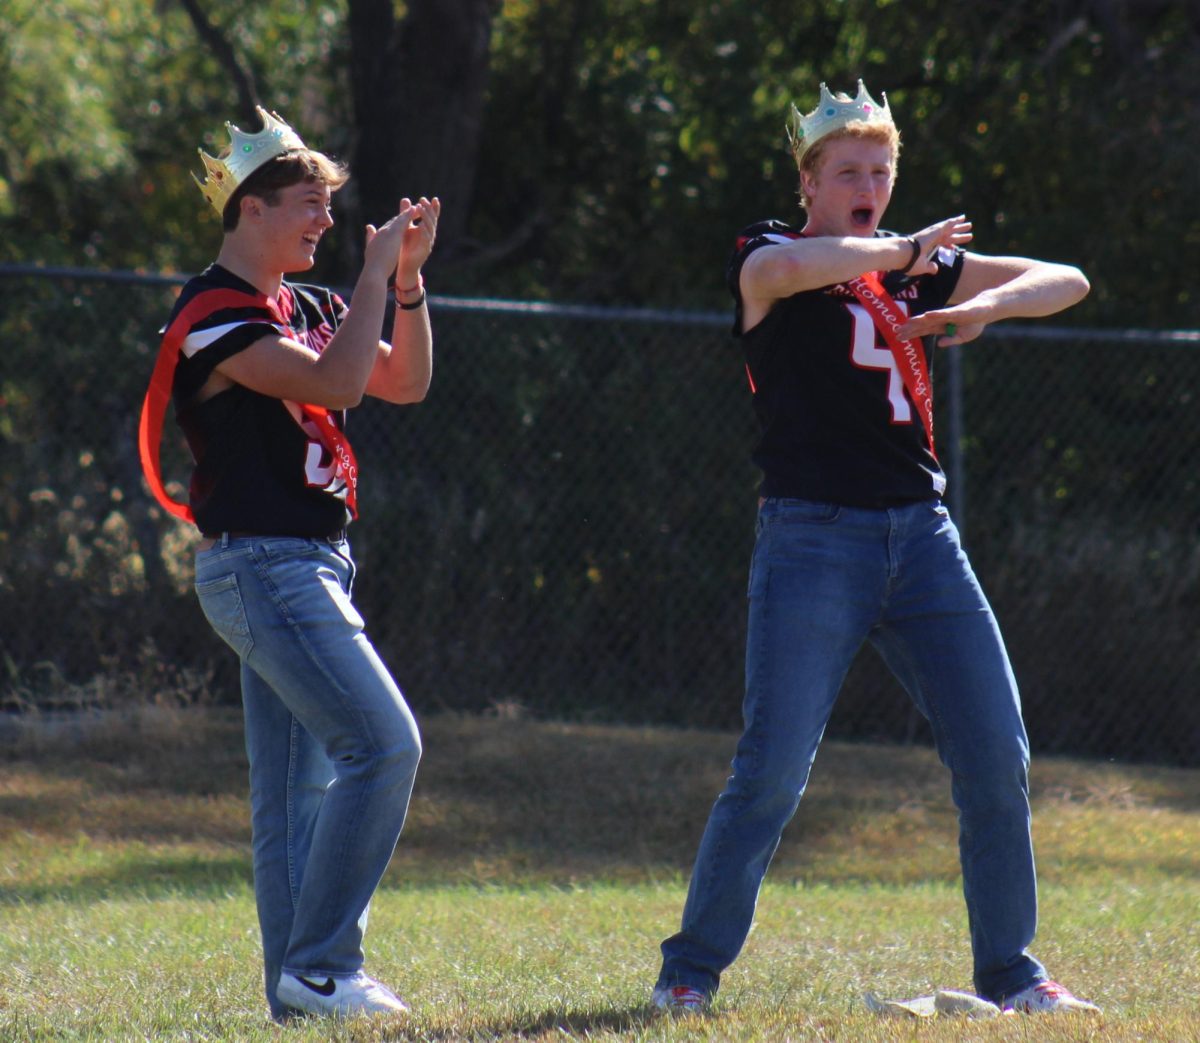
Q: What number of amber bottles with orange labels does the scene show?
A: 0